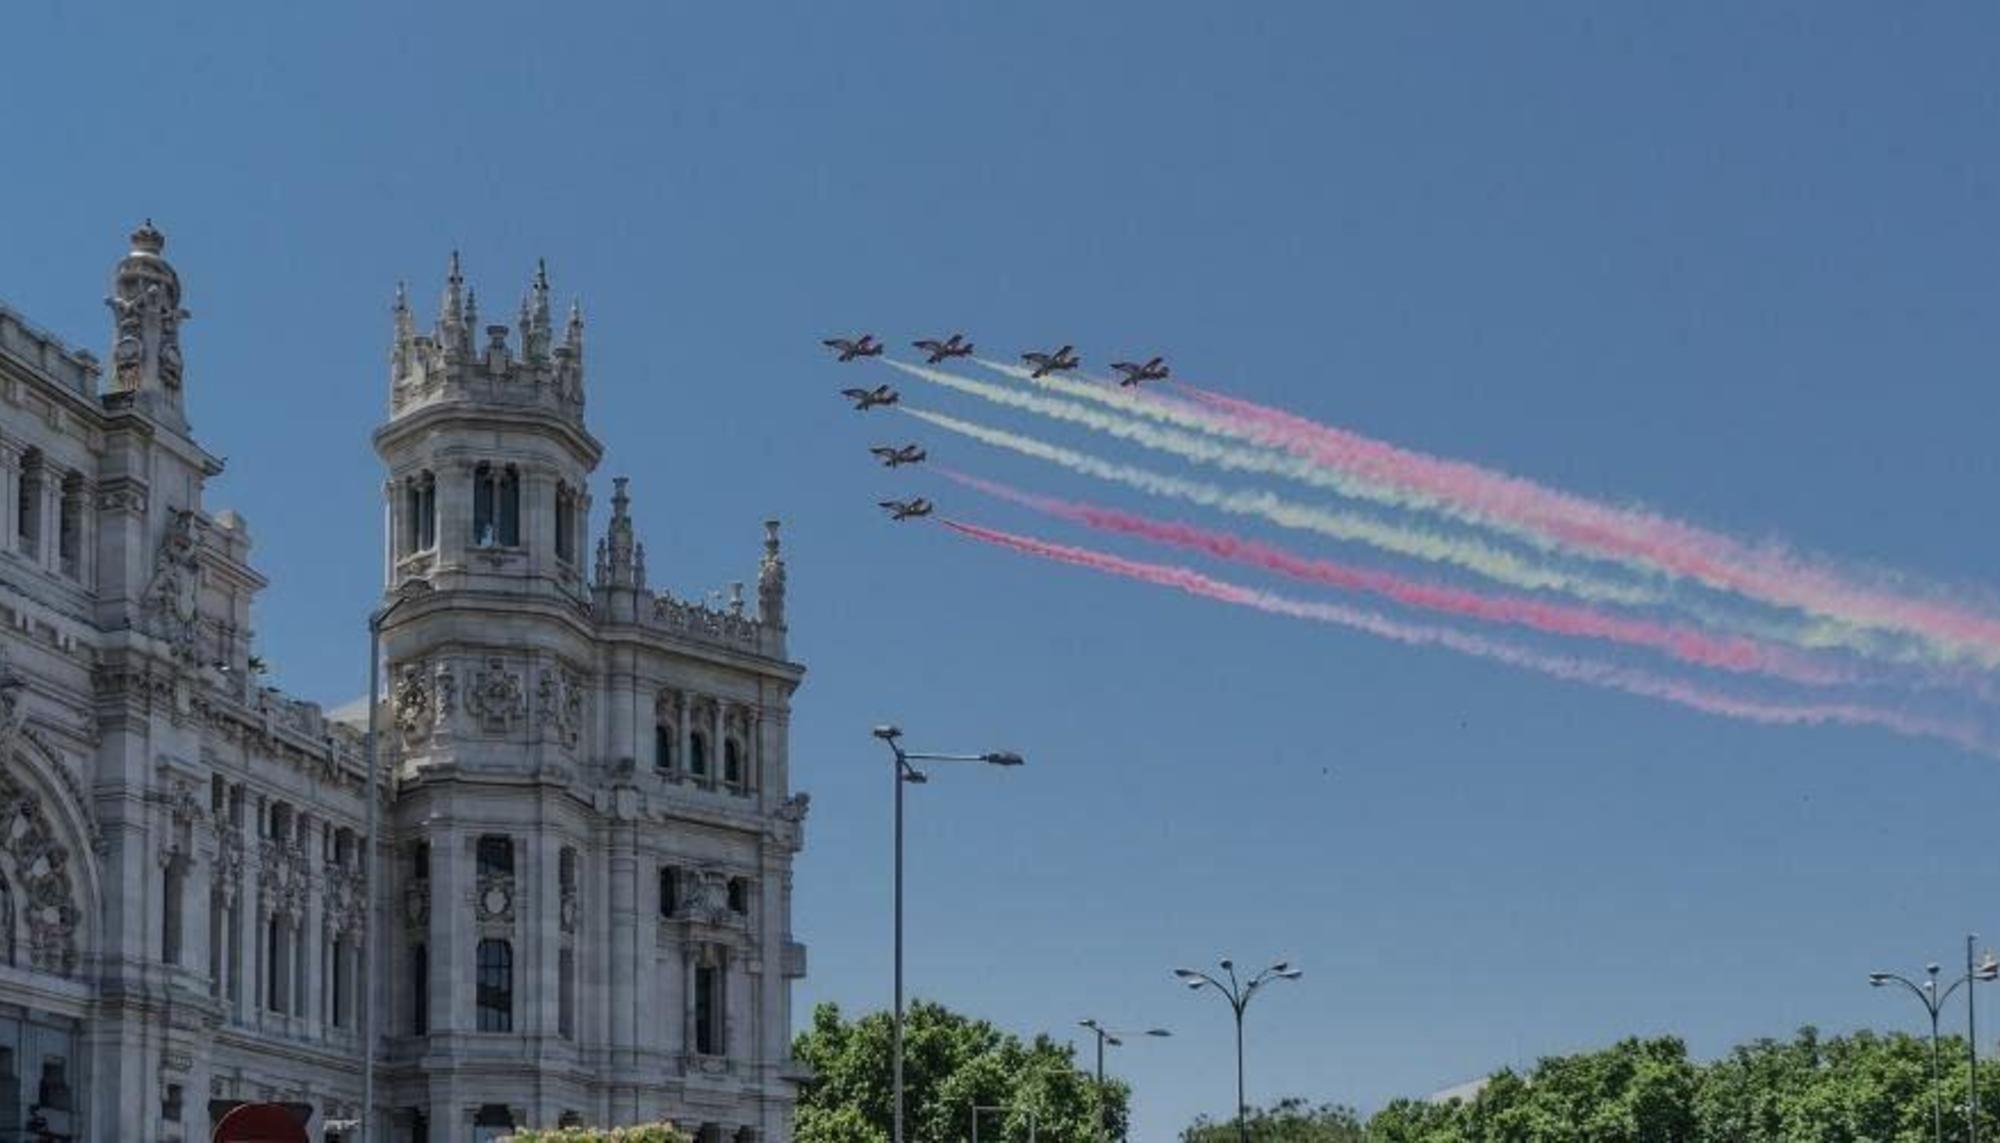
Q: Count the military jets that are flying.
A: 7